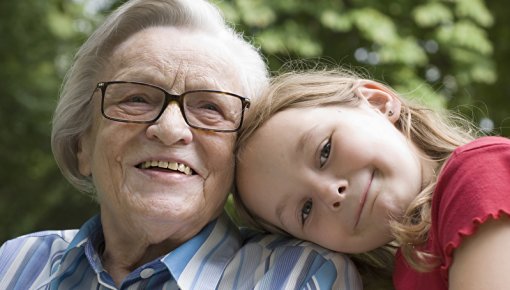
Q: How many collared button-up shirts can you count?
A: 1